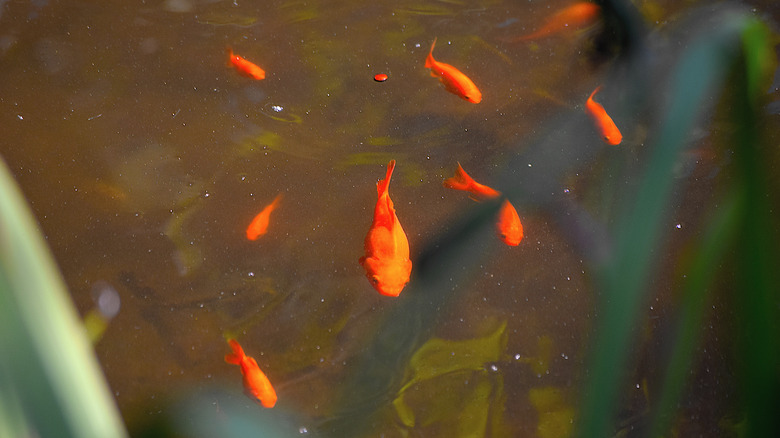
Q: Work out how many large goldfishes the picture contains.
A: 1